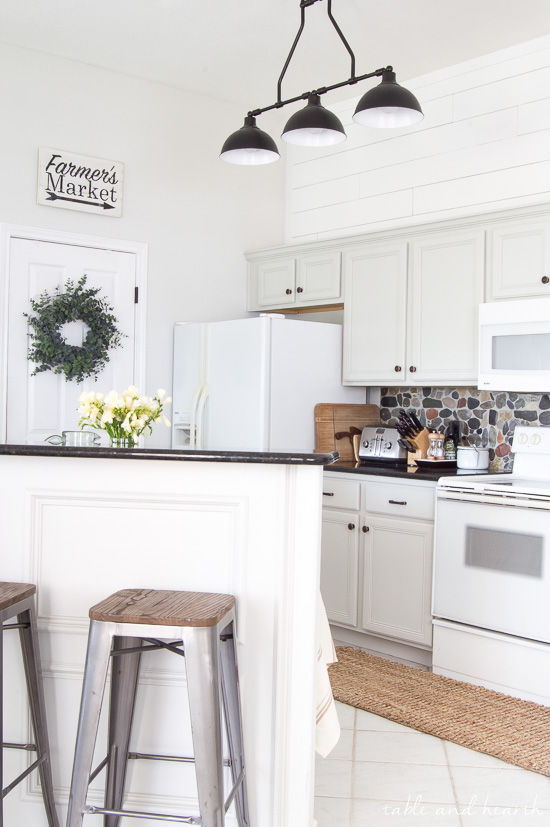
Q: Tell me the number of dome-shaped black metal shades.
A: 3